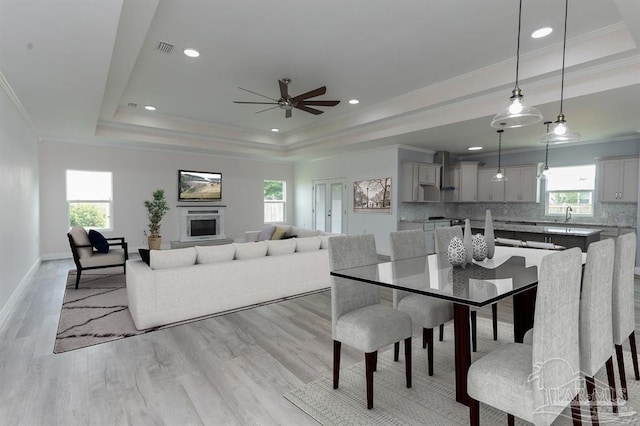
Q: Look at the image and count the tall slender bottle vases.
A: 2